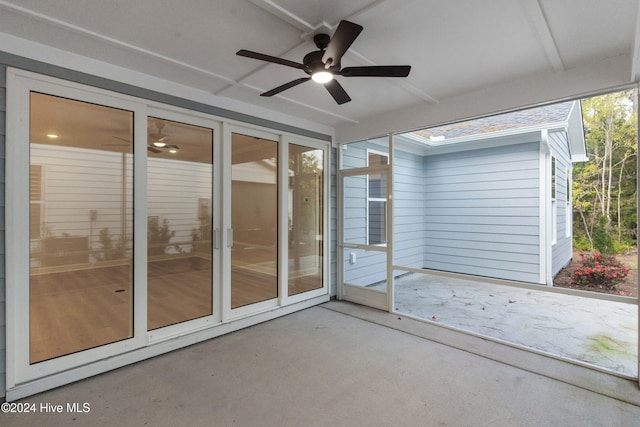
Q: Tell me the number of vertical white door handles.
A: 2